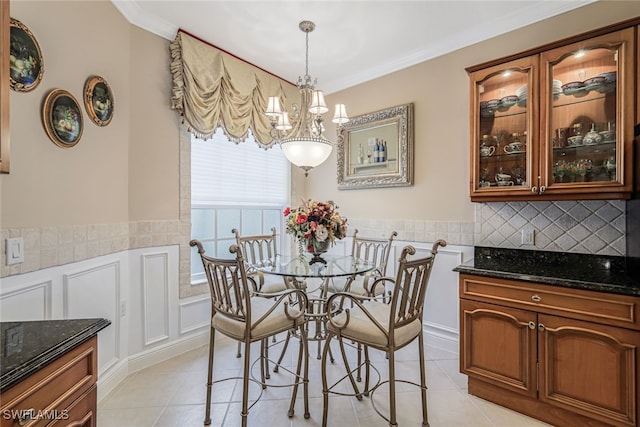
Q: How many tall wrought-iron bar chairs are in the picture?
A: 4